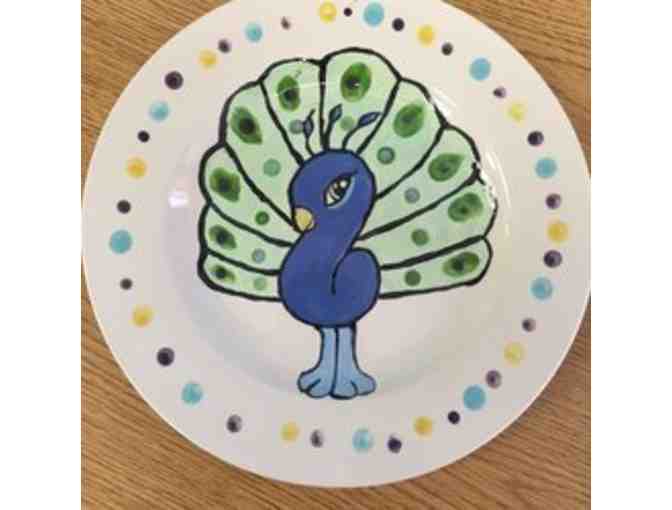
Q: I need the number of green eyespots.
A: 10